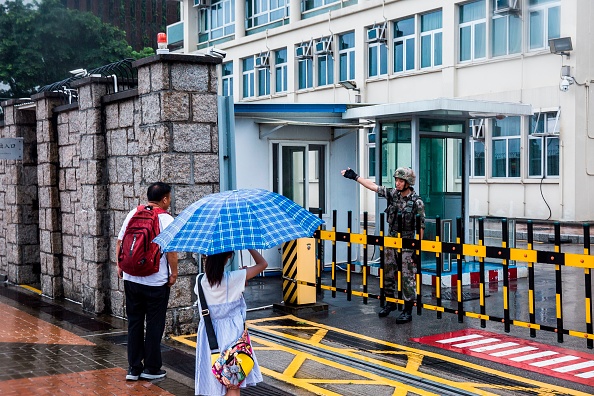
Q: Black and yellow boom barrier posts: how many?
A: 14